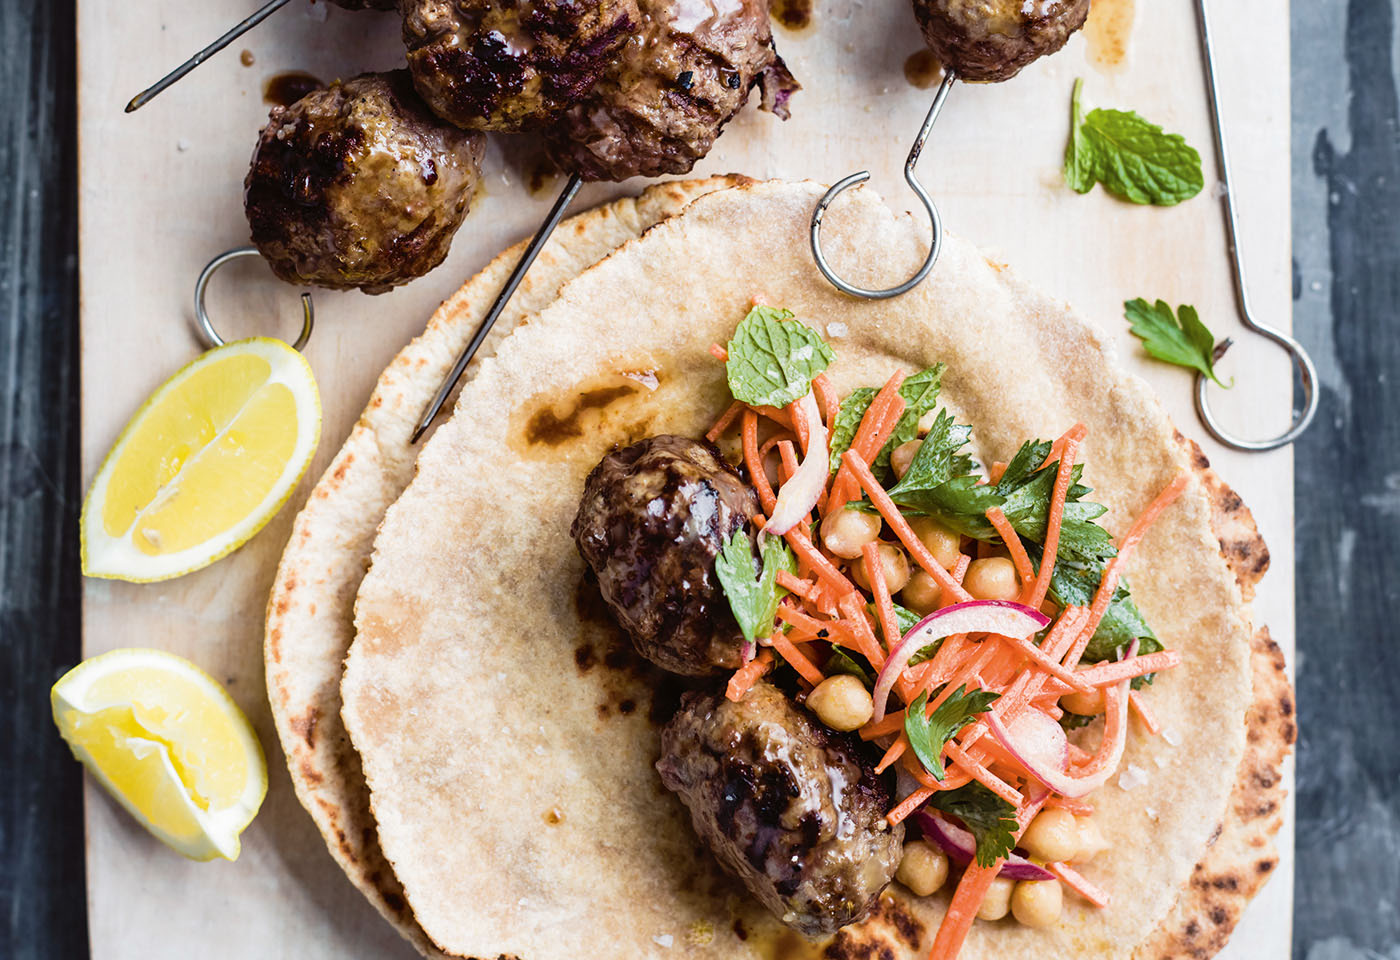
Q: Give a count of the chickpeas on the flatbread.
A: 13